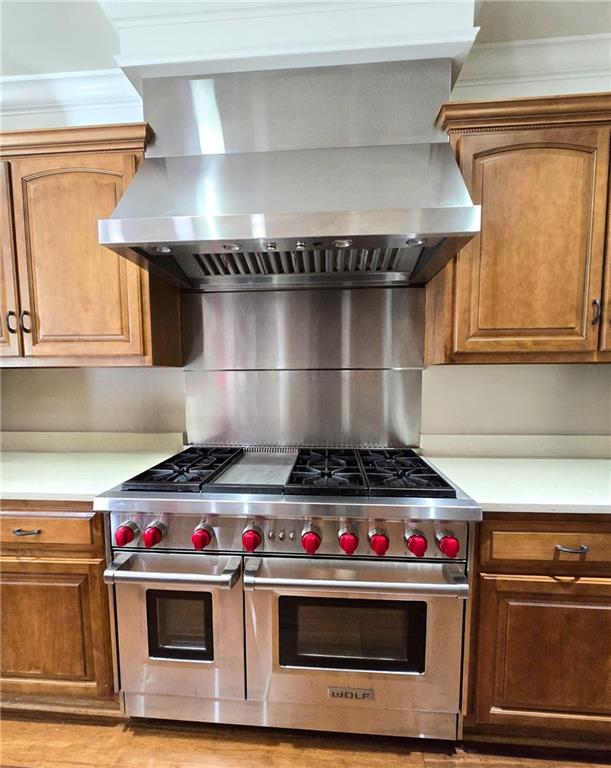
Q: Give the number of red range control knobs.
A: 9